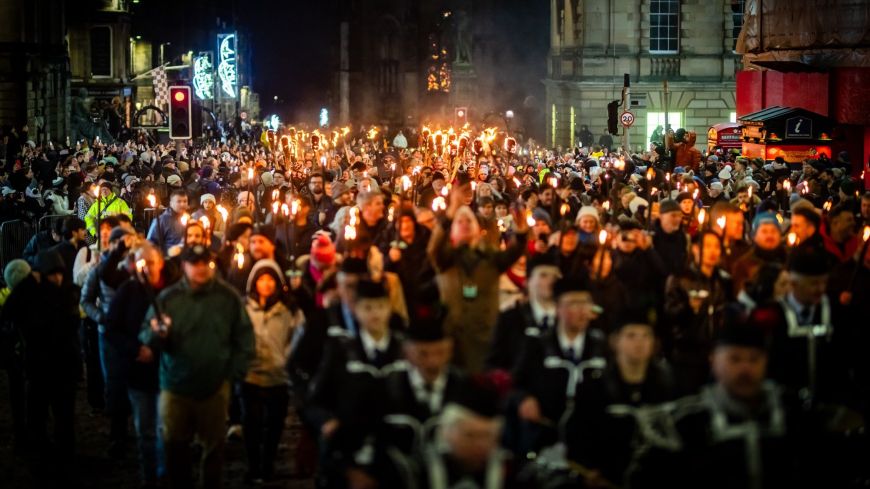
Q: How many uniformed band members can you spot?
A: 9